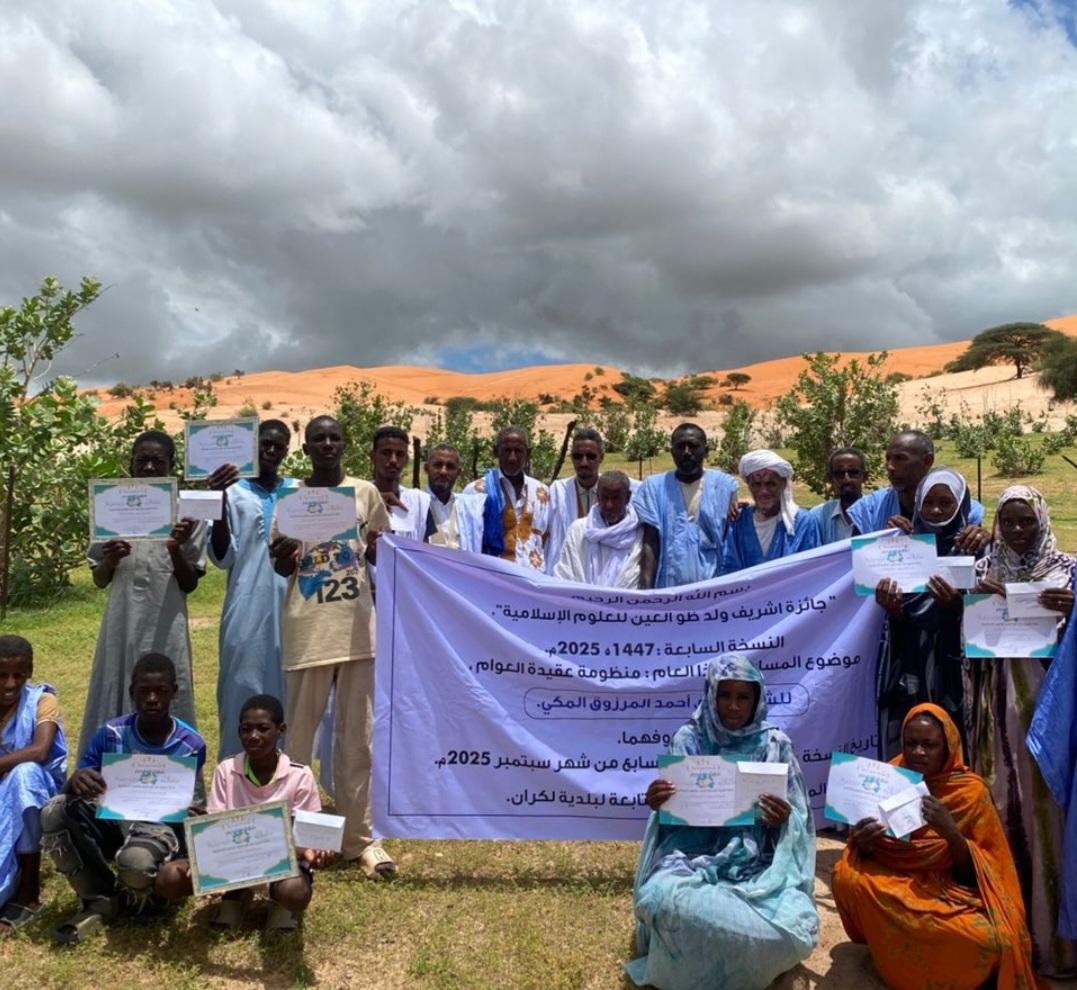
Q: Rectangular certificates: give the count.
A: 9